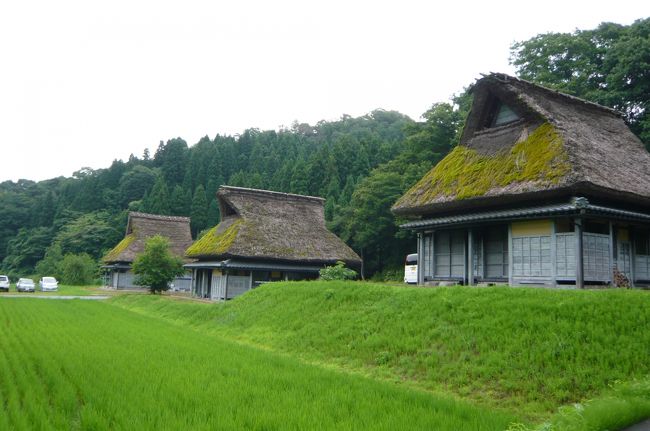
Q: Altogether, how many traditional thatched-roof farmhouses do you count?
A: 3